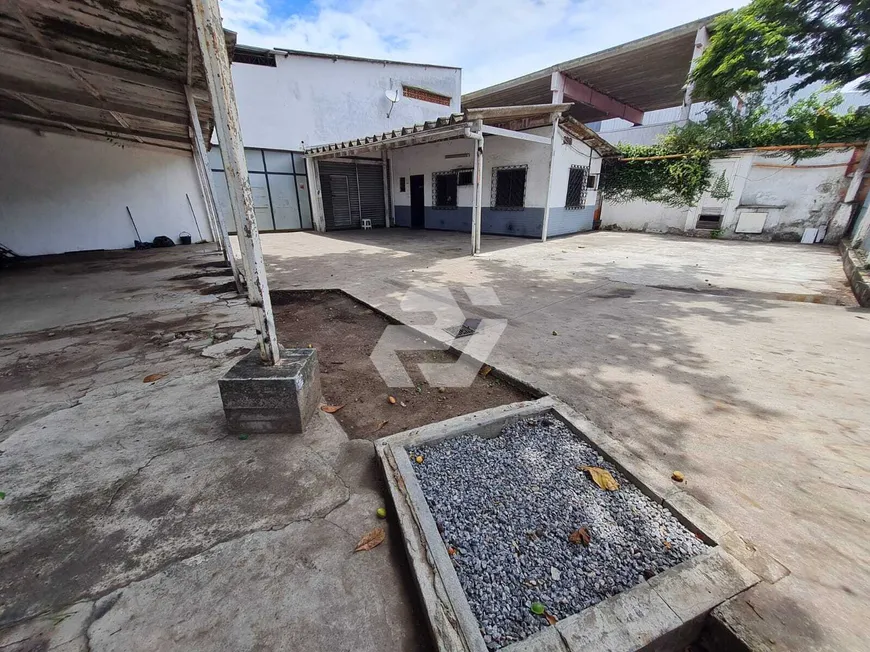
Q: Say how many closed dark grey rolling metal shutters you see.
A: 2